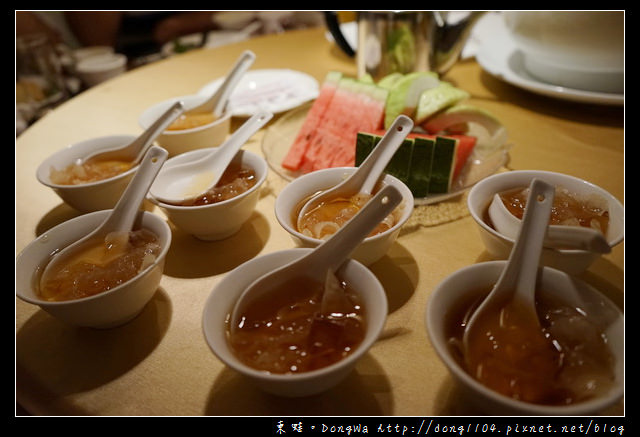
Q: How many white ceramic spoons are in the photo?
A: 8